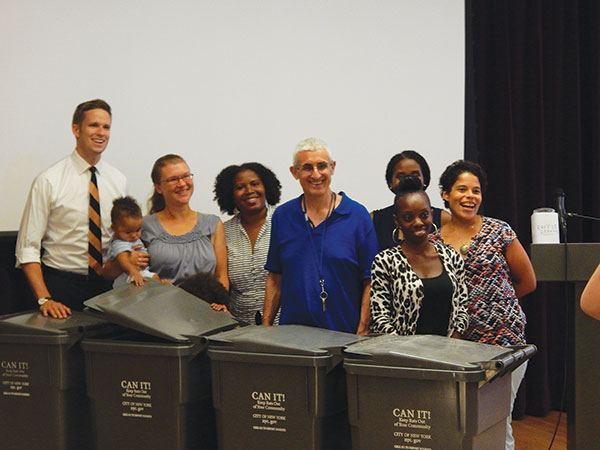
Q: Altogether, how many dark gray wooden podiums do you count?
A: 1